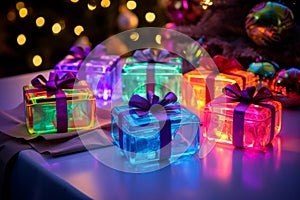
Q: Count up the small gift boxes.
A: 6